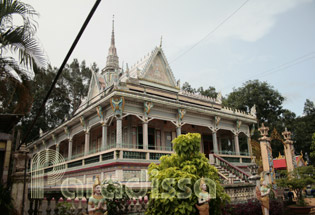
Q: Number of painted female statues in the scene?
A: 3